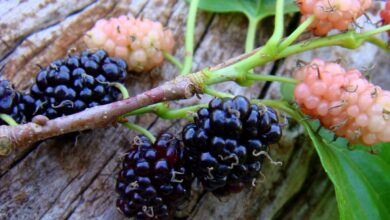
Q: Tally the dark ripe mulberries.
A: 4